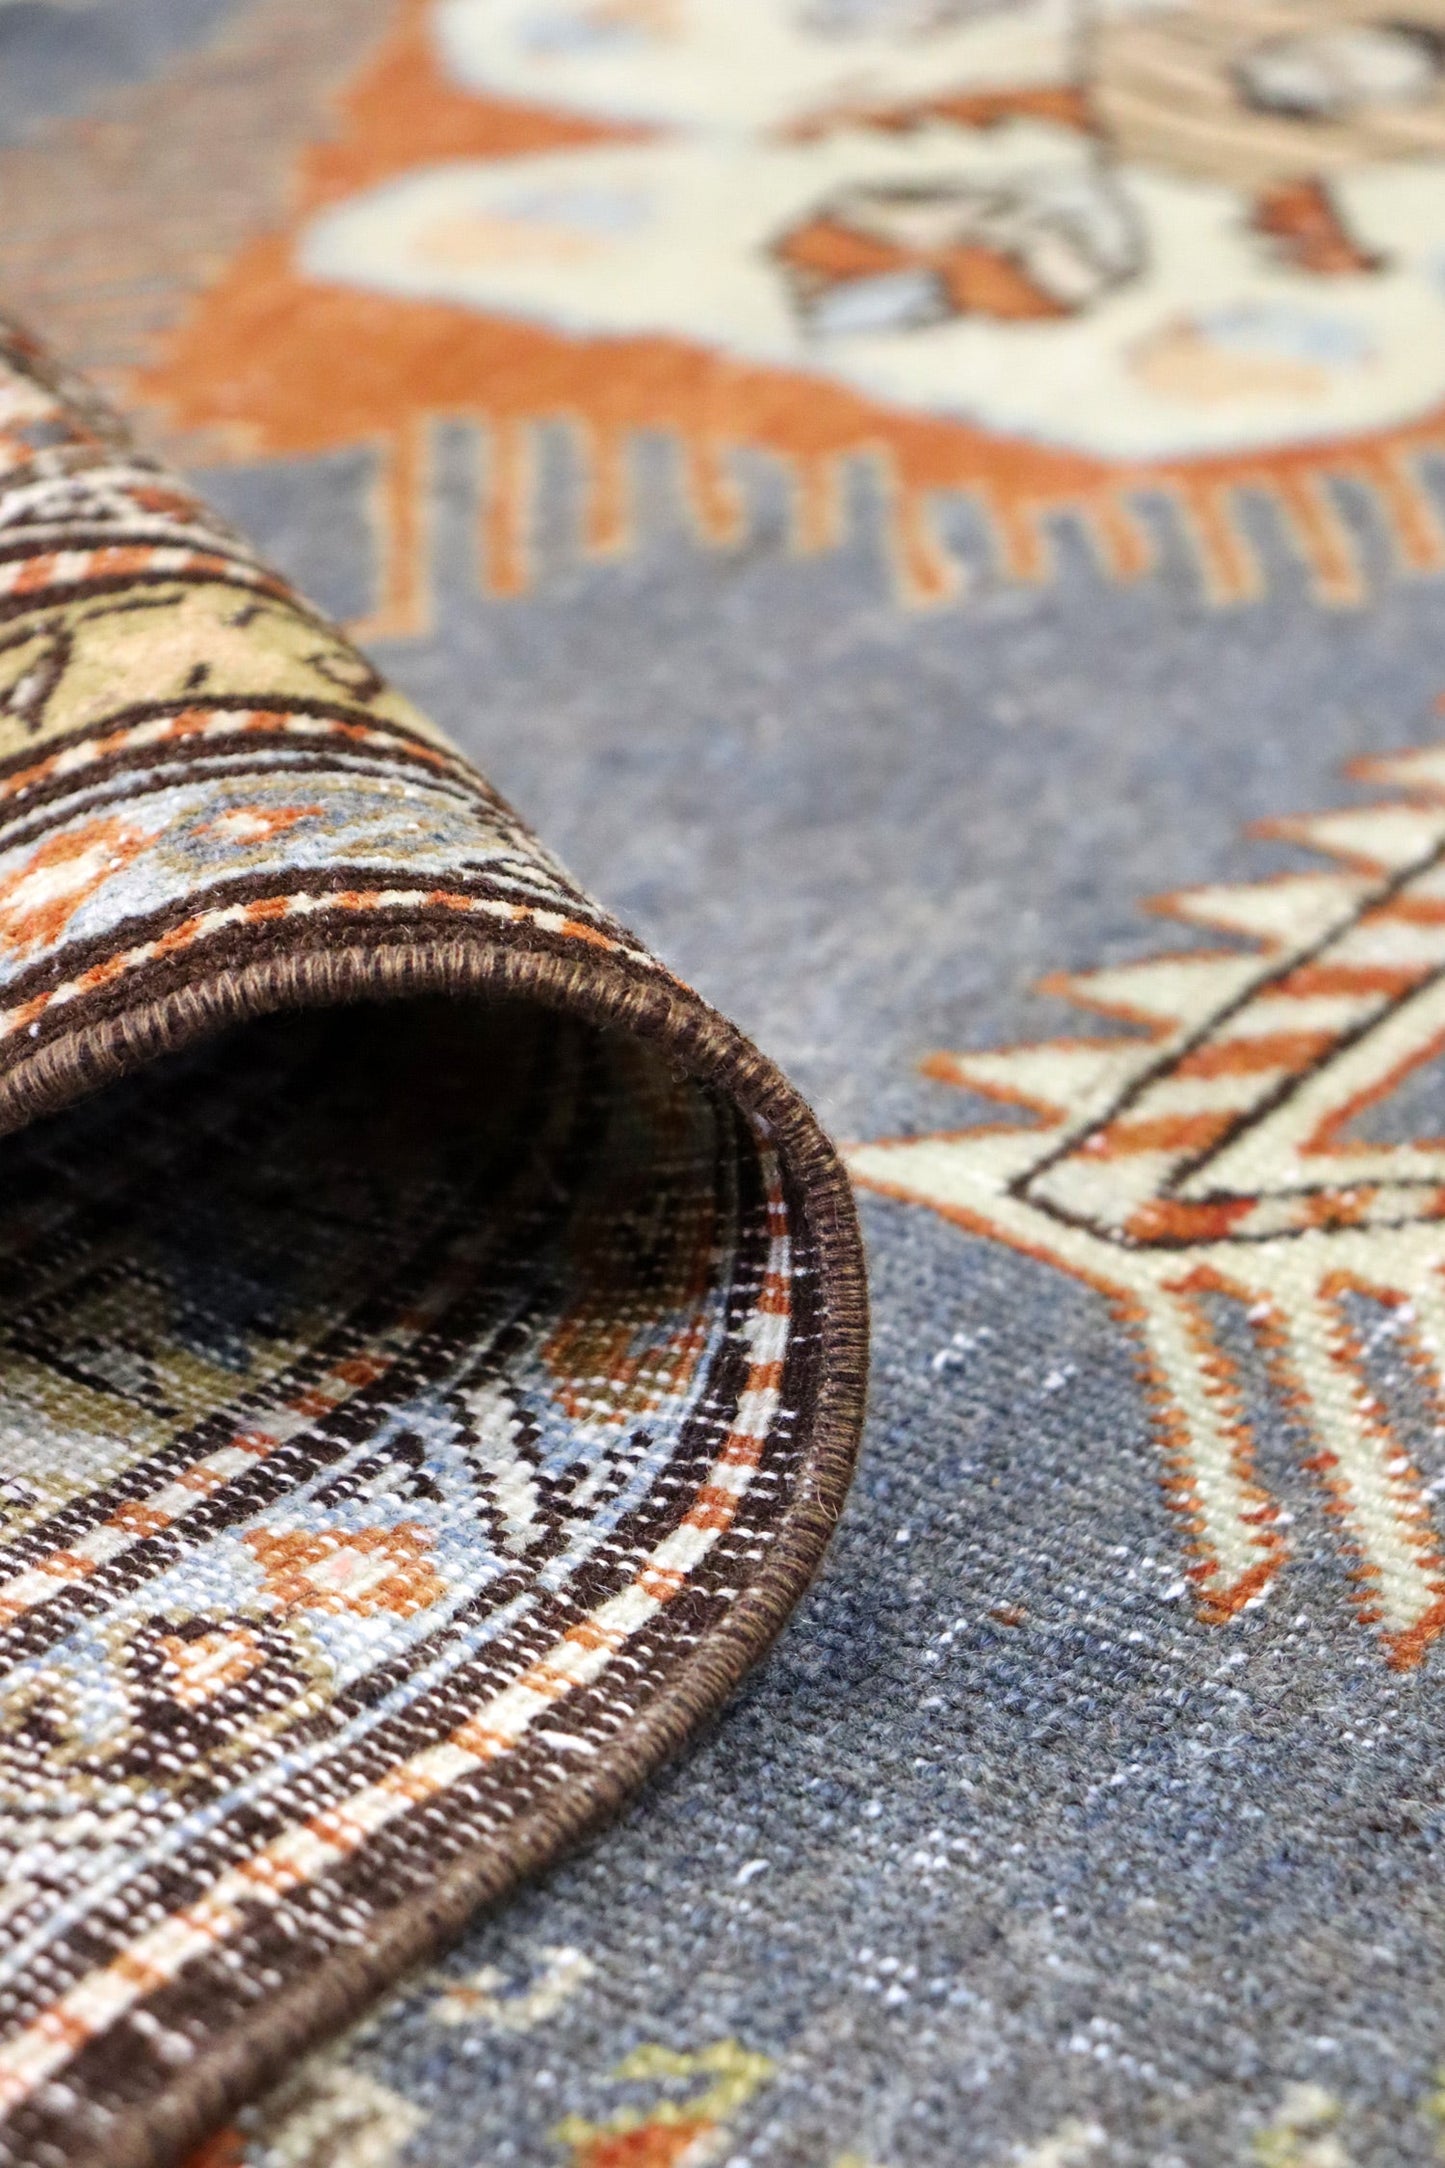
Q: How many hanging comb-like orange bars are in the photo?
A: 11